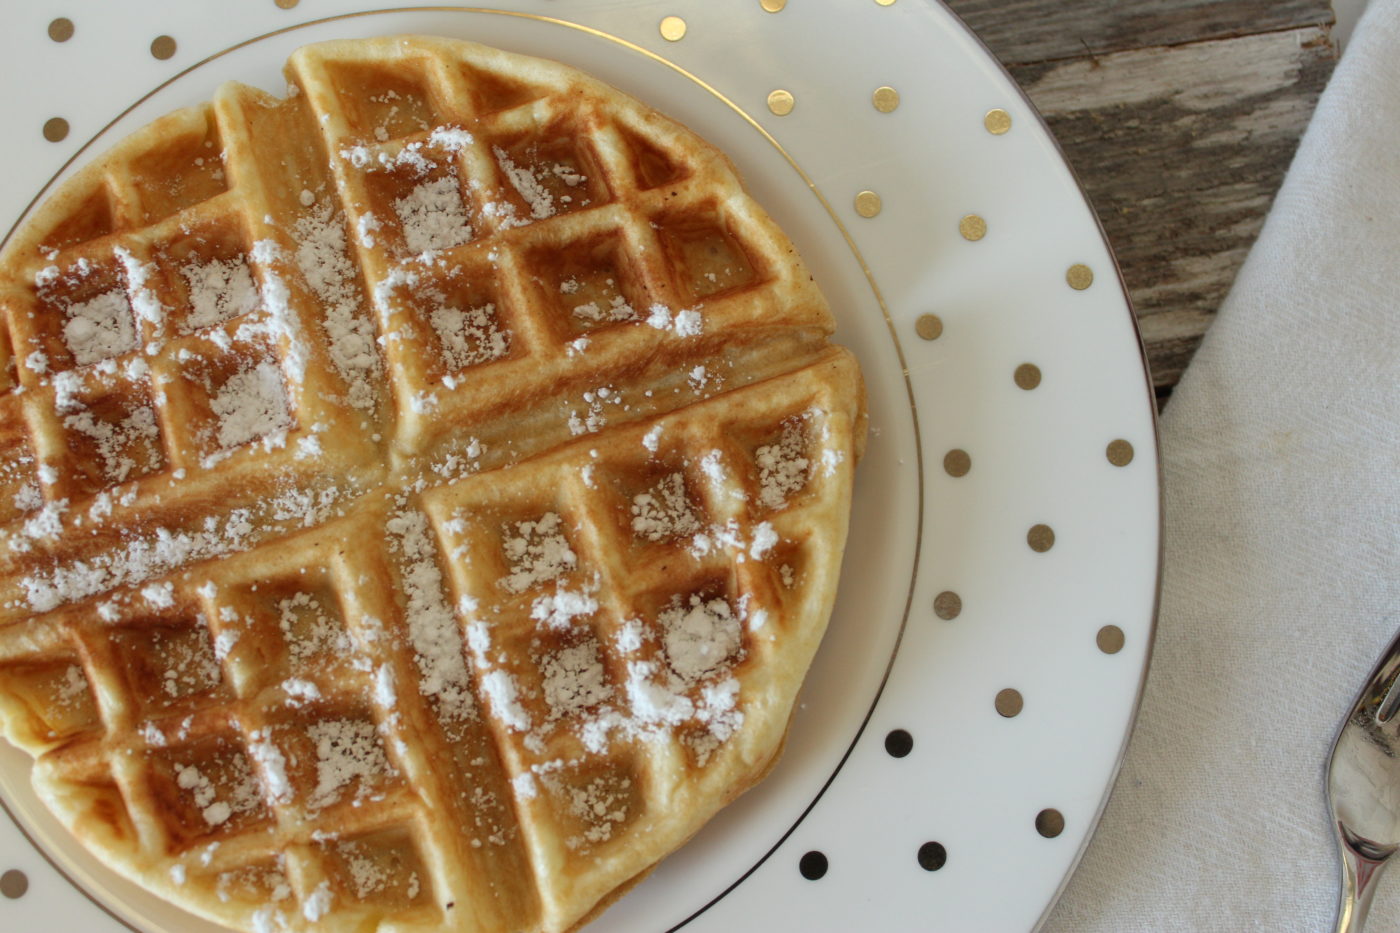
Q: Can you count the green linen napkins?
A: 0